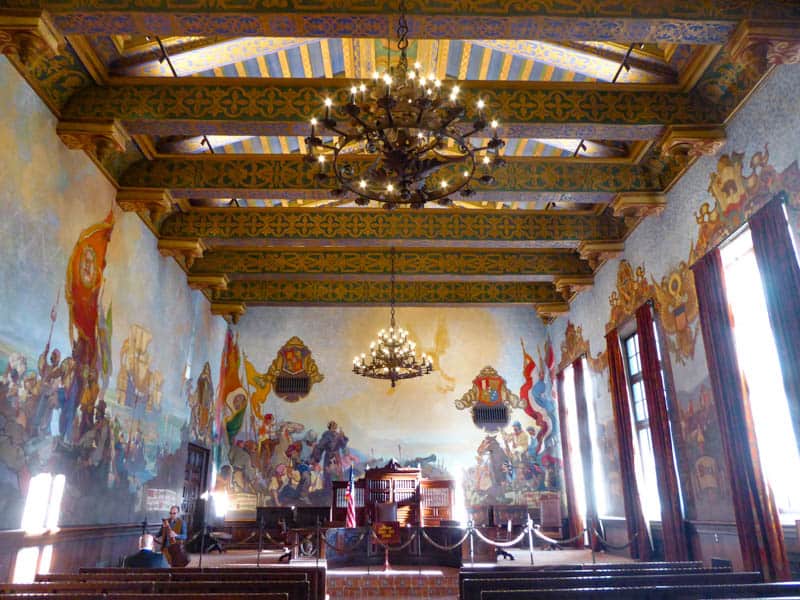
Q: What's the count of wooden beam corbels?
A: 12